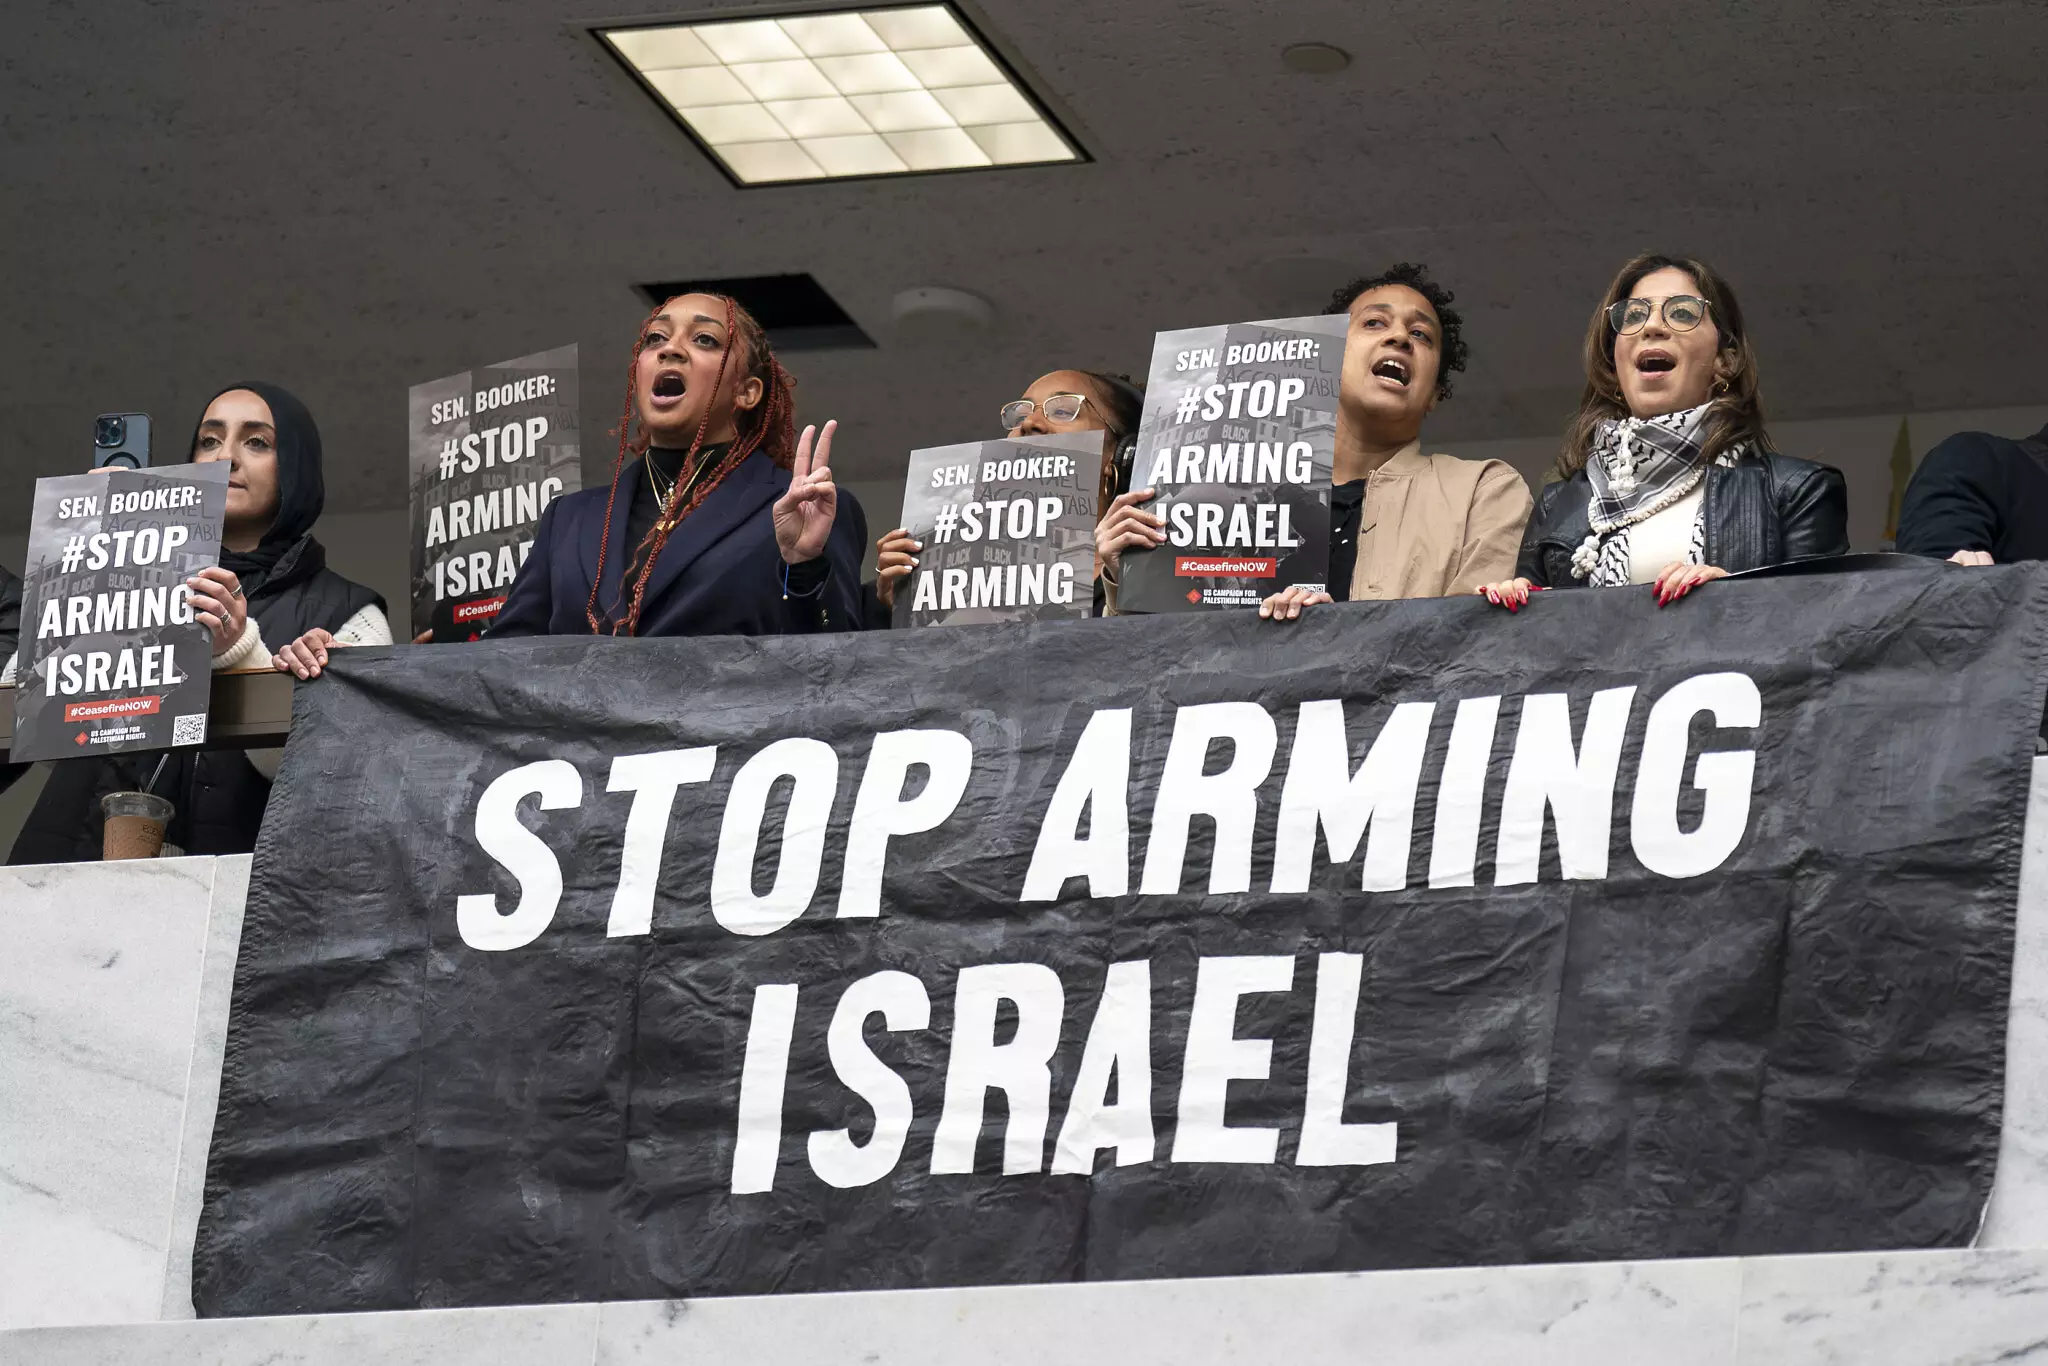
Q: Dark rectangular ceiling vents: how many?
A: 1